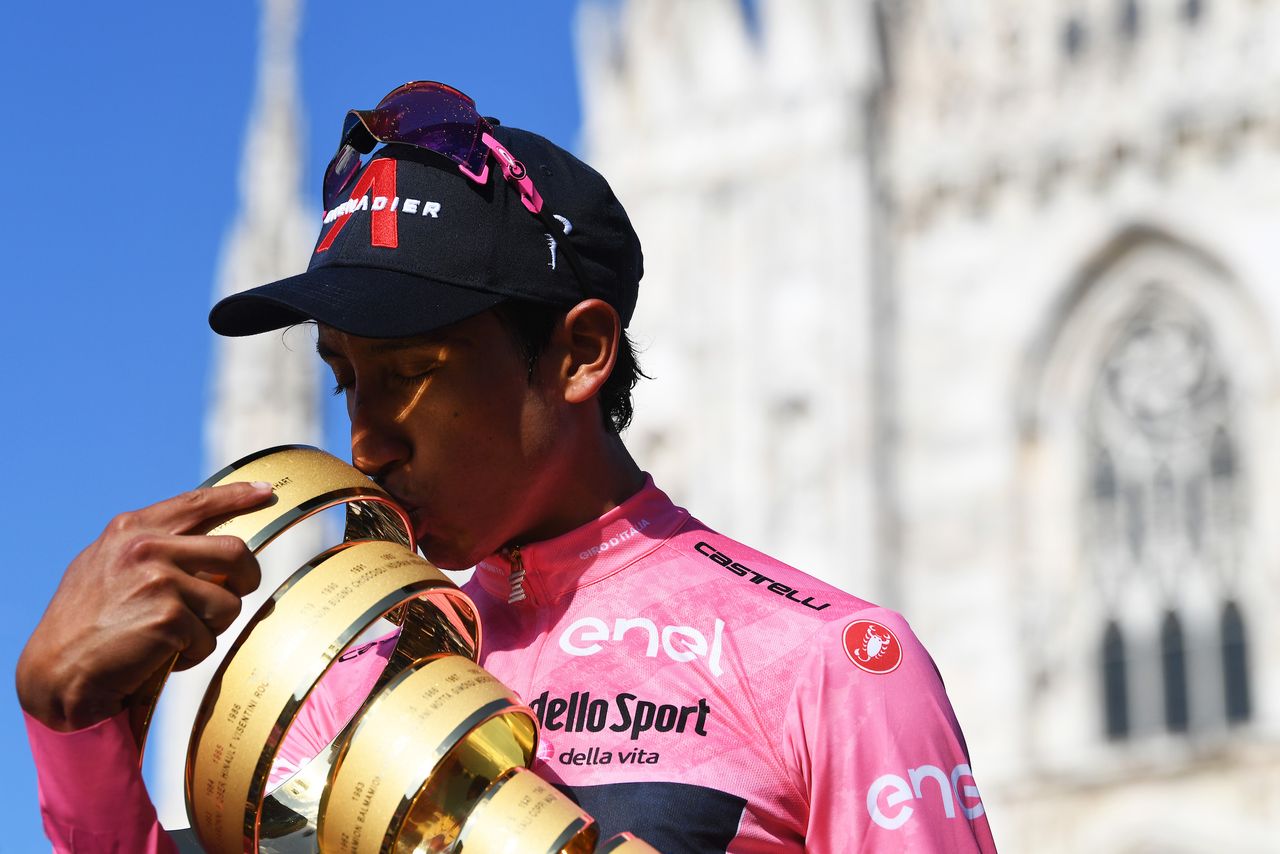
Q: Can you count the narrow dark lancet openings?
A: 3